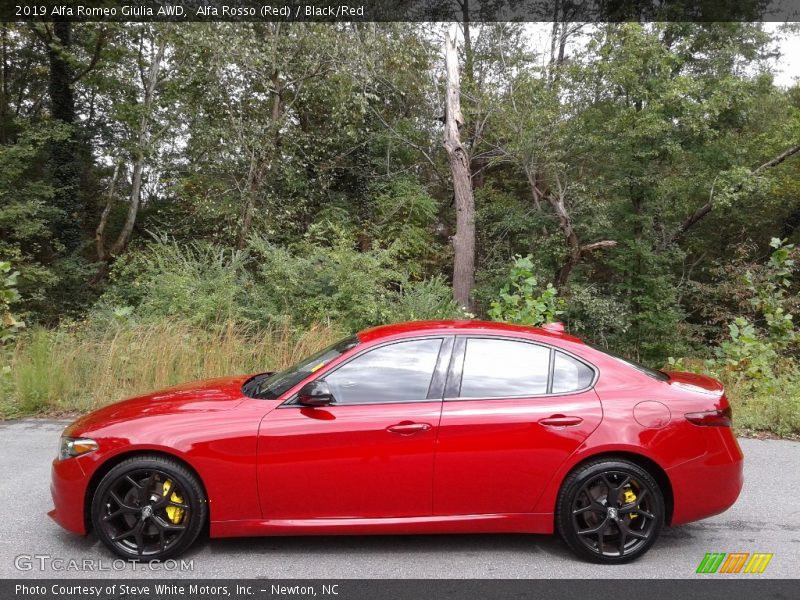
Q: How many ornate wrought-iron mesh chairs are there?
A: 0